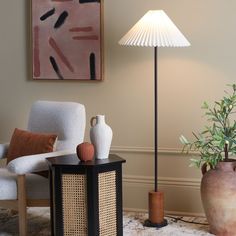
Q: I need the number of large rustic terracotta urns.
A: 1